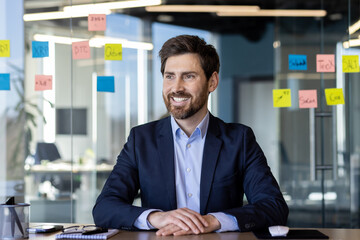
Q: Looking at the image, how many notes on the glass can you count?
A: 14